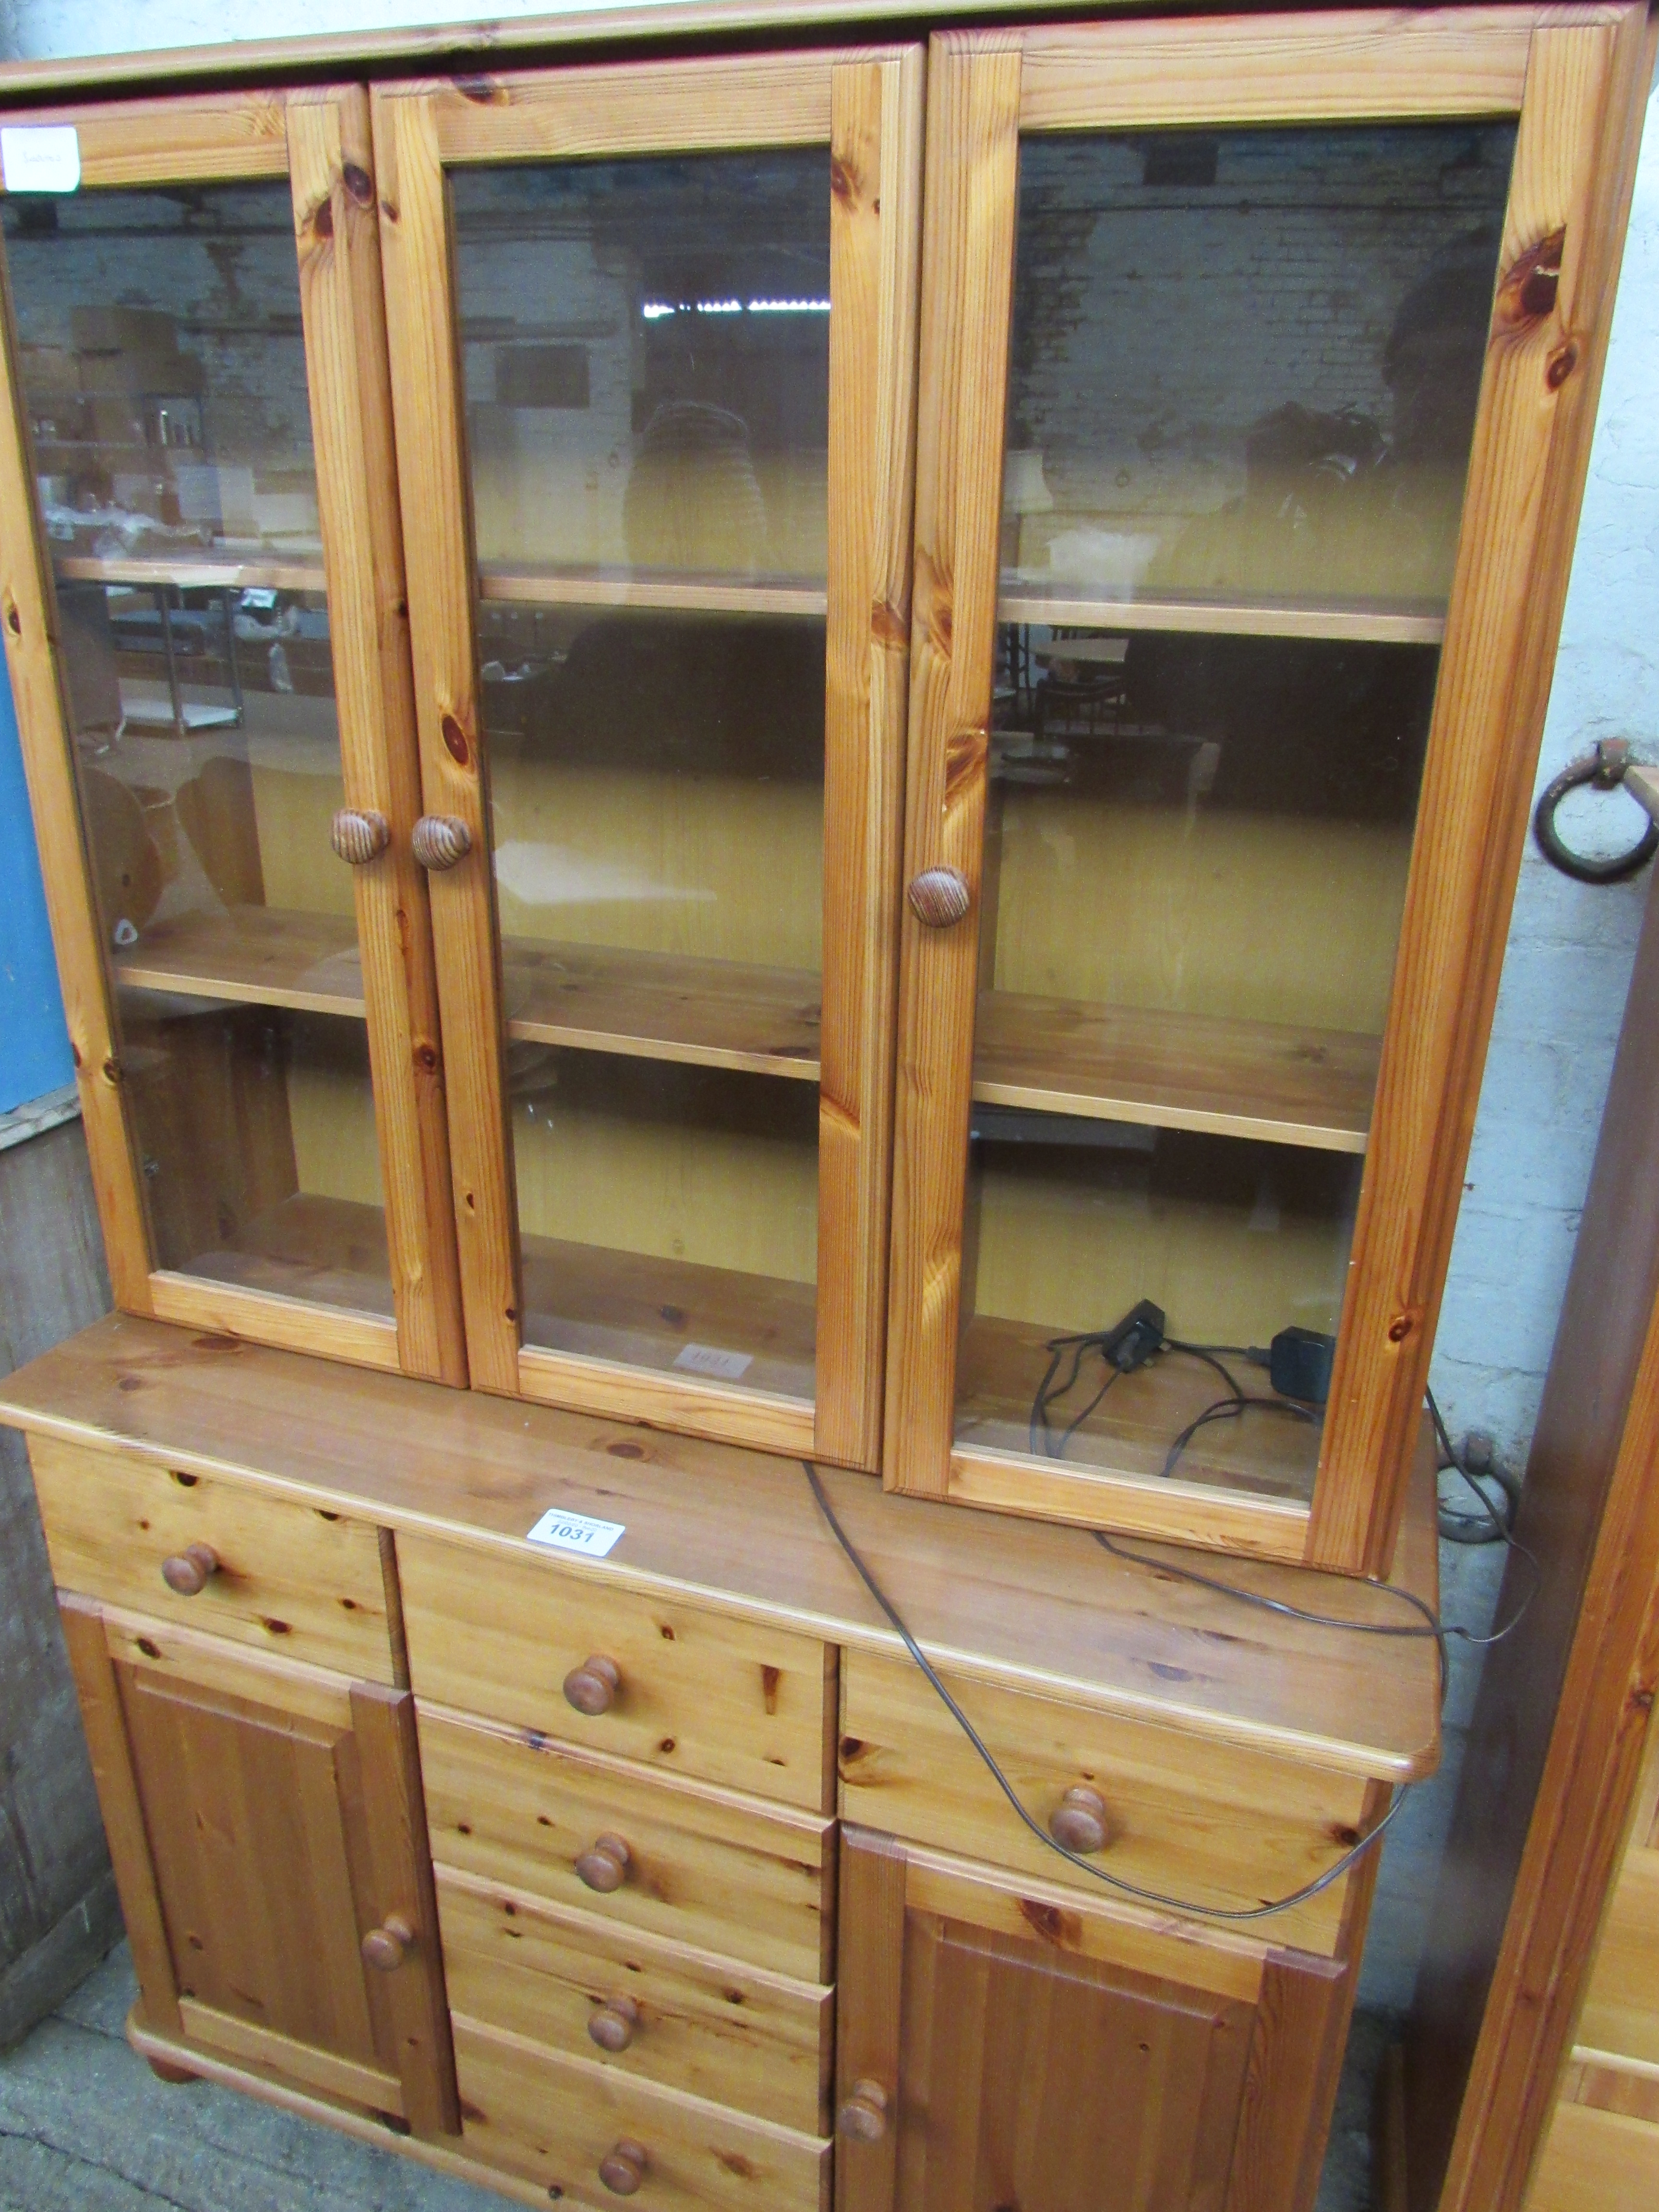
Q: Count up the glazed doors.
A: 3